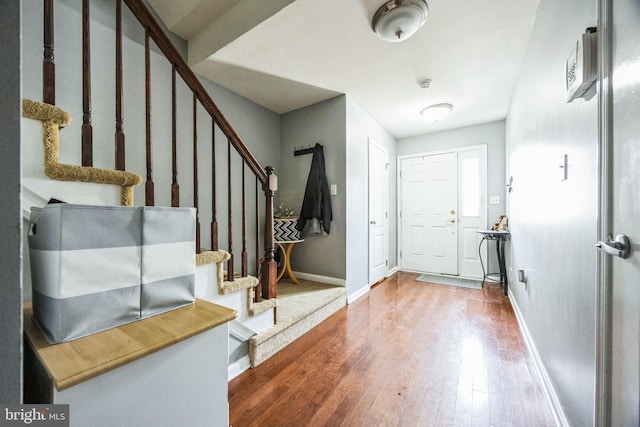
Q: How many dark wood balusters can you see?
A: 10